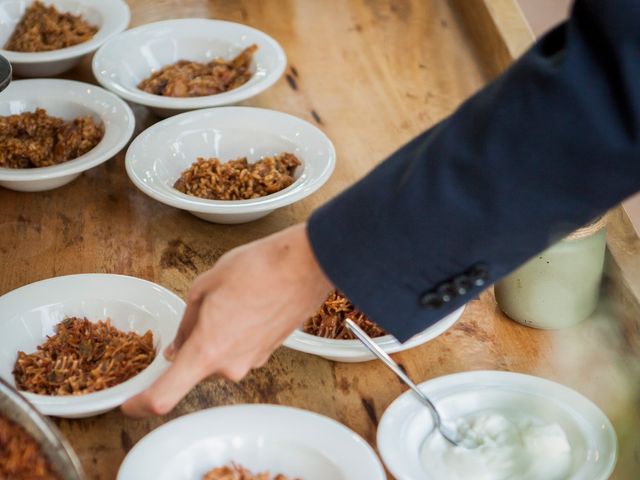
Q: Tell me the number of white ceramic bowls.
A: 8